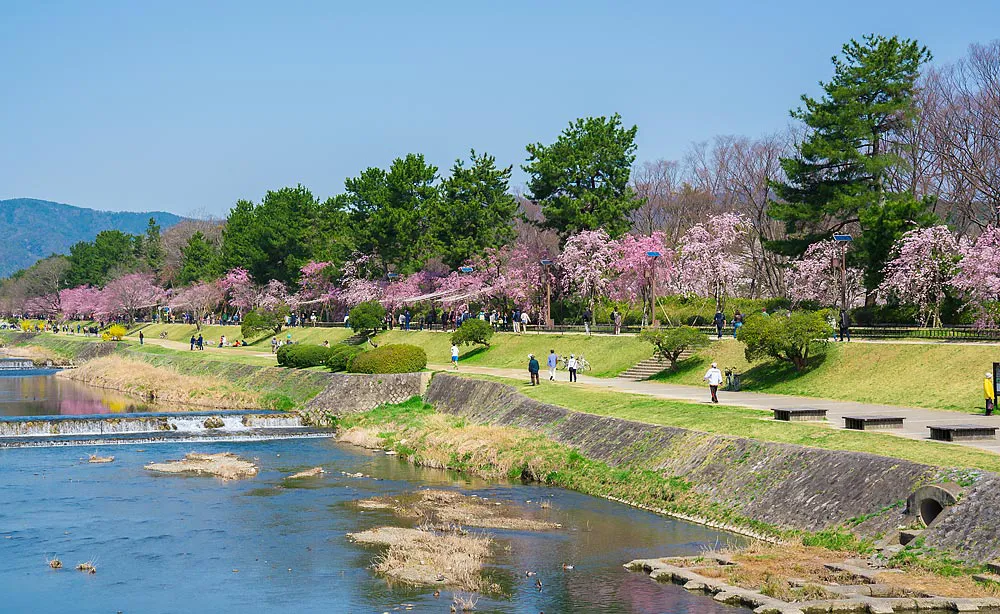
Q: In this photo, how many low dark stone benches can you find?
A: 3